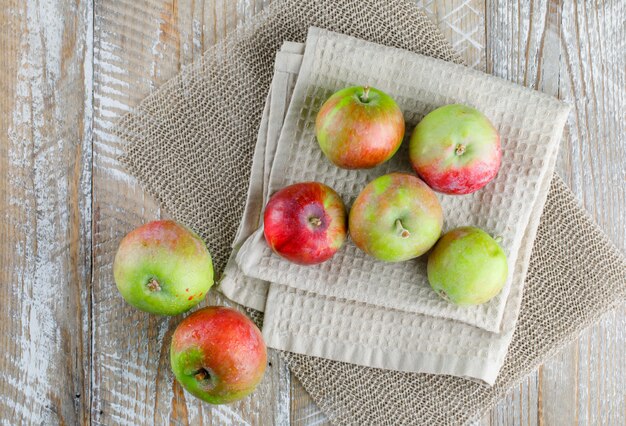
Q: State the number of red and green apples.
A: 7